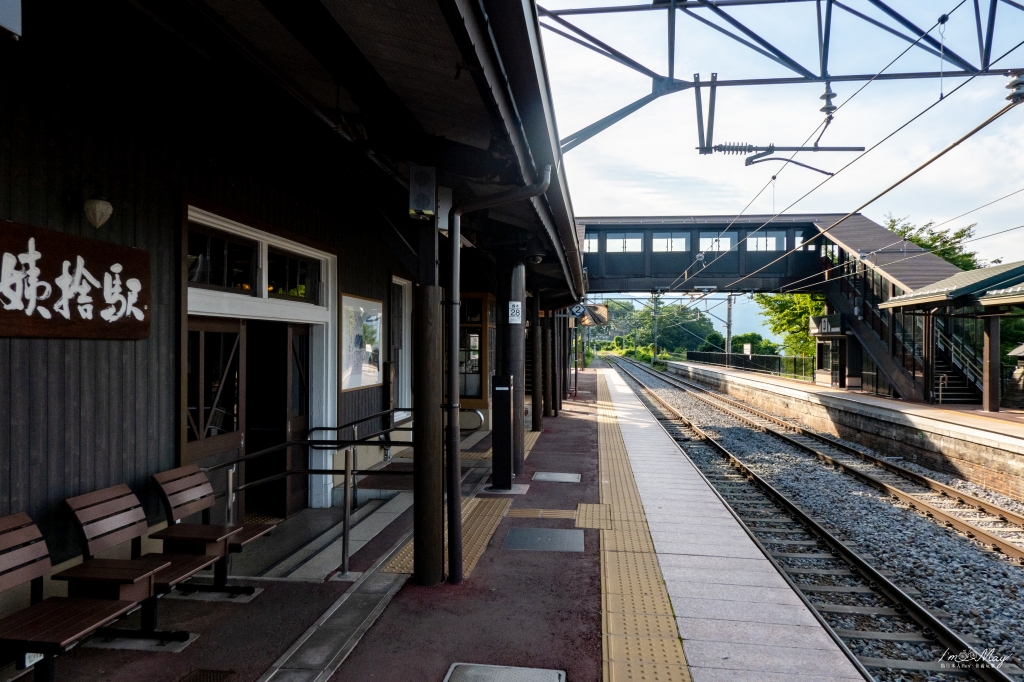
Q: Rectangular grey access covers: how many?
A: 3